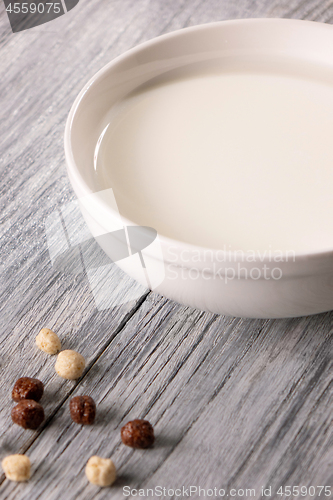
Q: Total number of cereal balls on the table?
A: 8